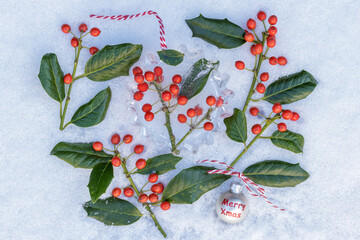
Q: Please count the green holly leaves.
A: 15